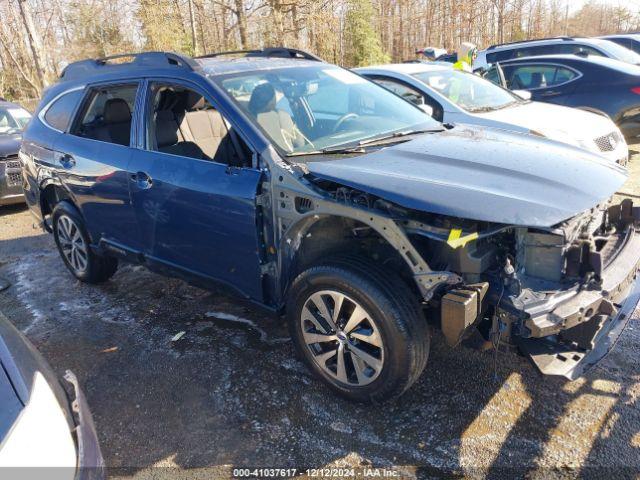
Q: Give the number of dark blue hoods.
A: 1